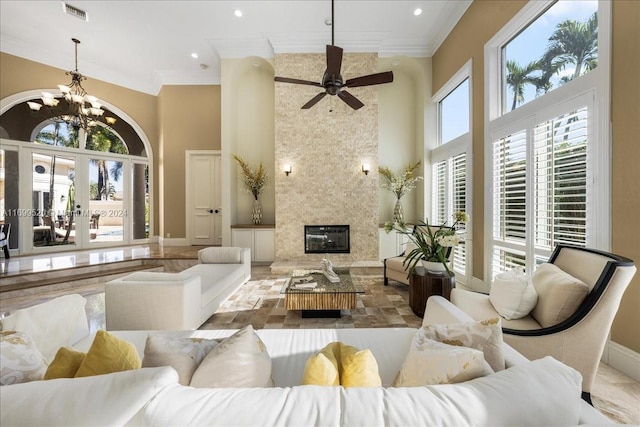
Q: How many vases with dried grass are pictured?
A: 2